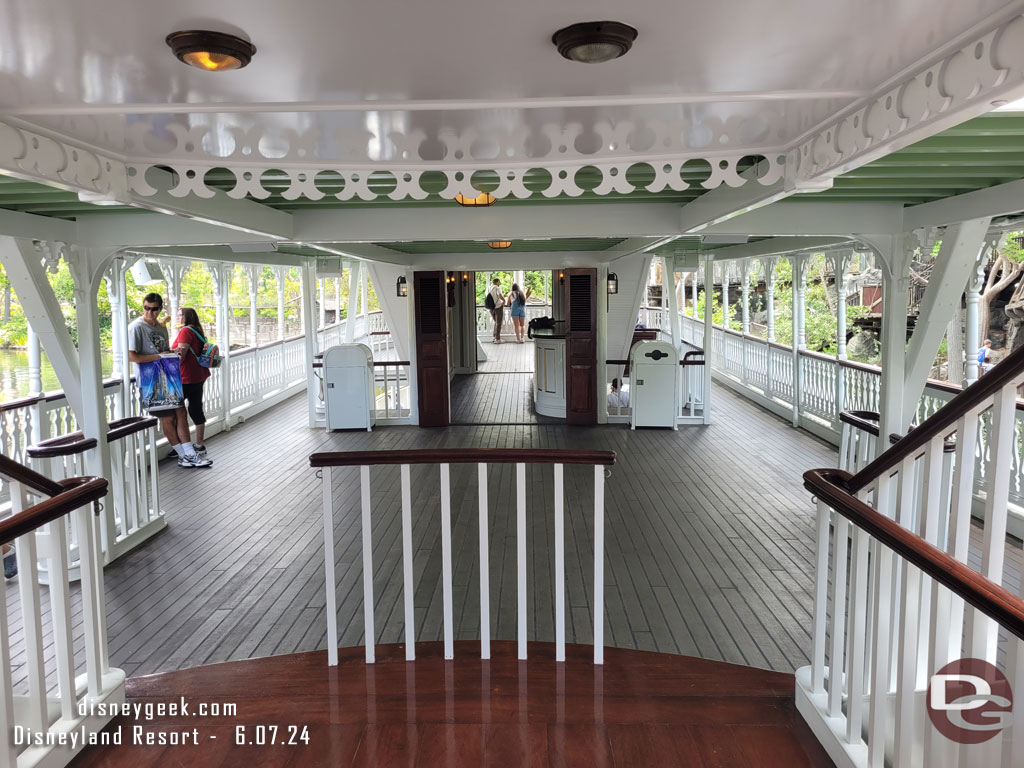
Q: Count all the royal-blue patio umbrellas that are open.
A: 0